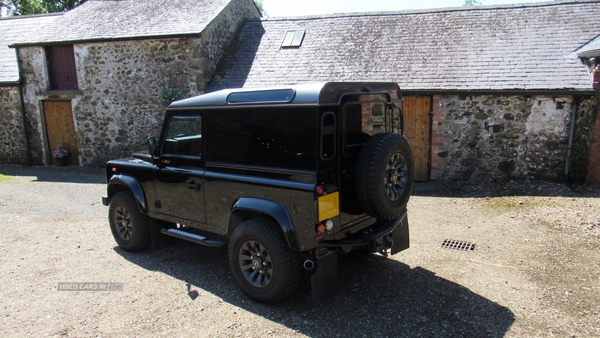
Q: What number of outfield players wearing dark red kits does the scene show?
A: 0